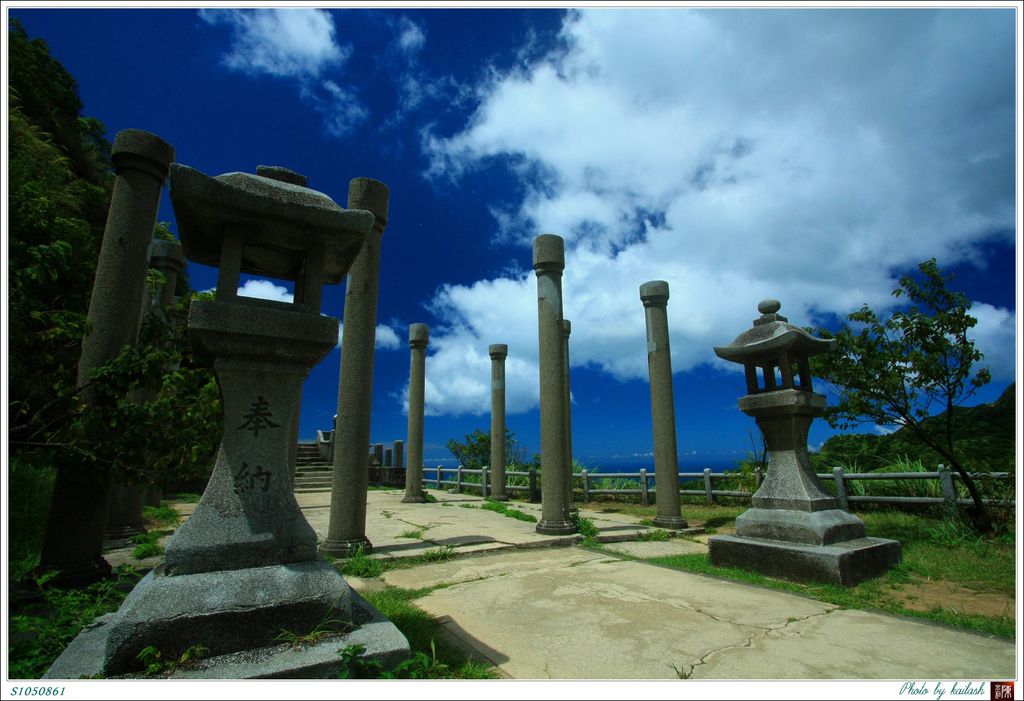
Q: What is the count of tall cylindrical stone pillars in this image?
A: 8